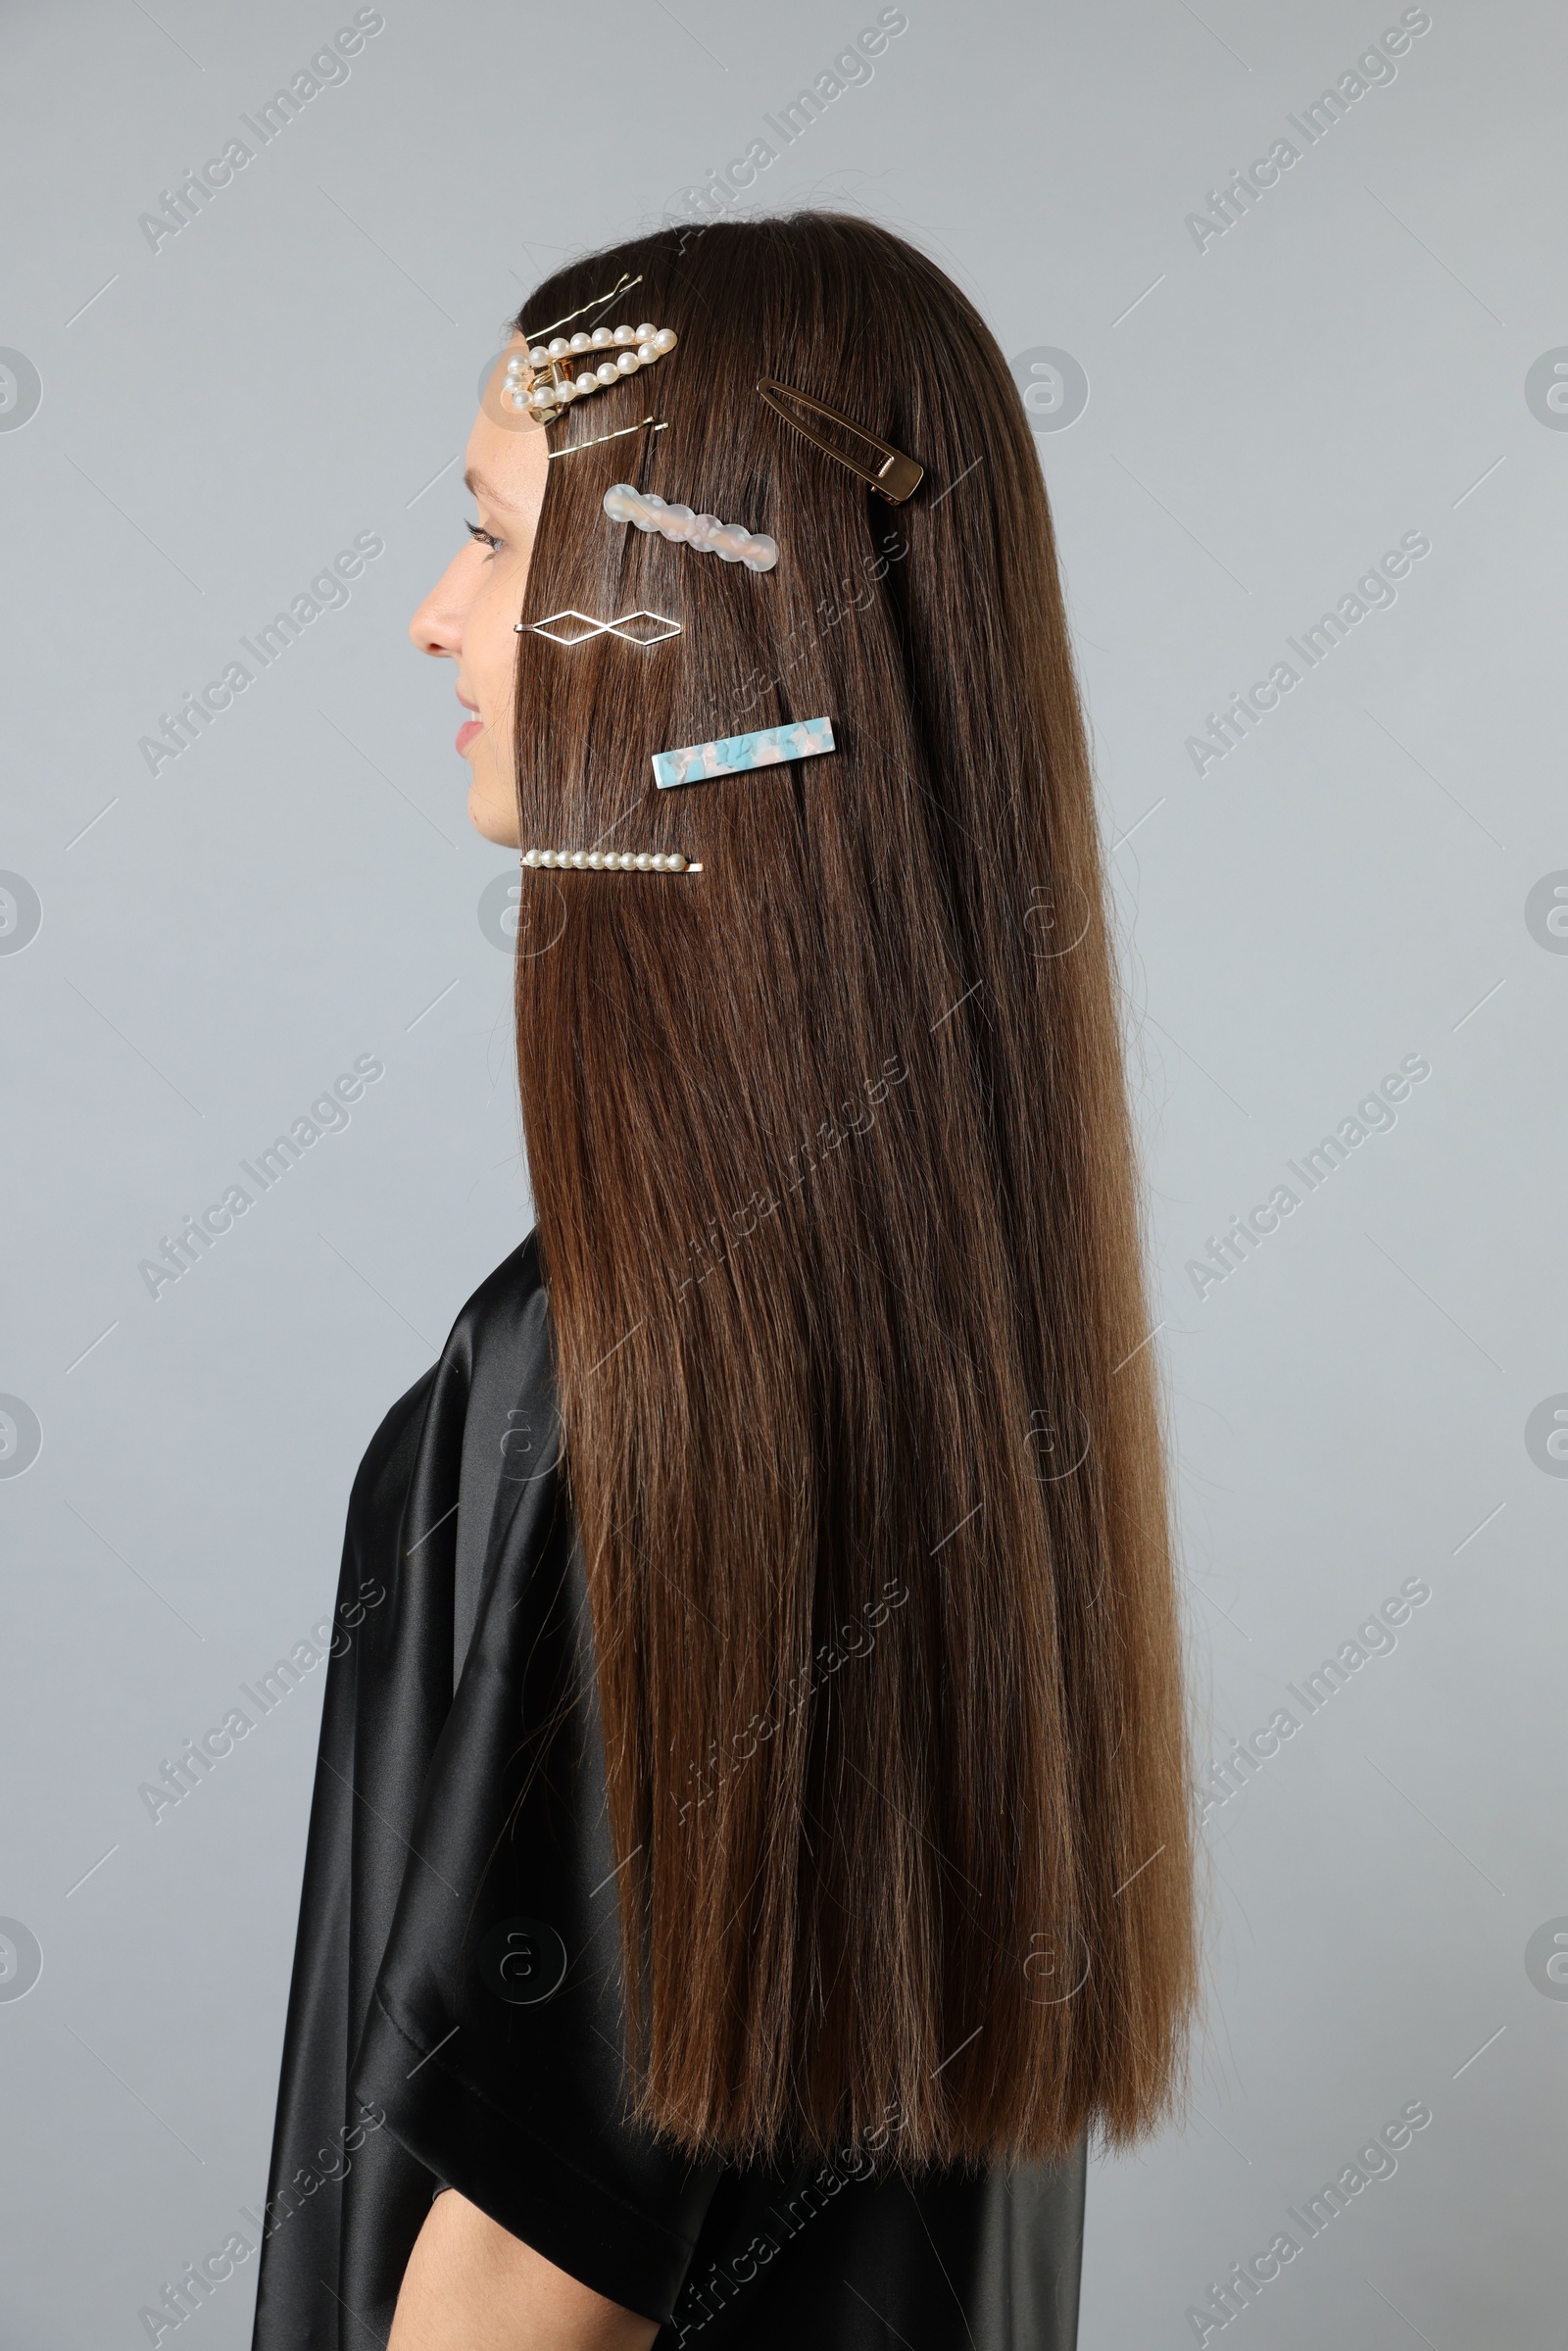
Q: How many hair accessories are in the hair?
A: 8